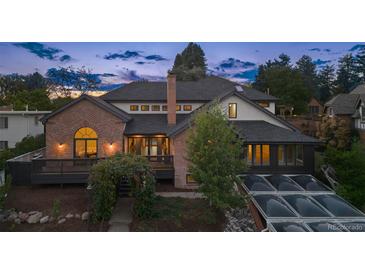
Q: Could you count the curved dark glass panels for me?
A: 9